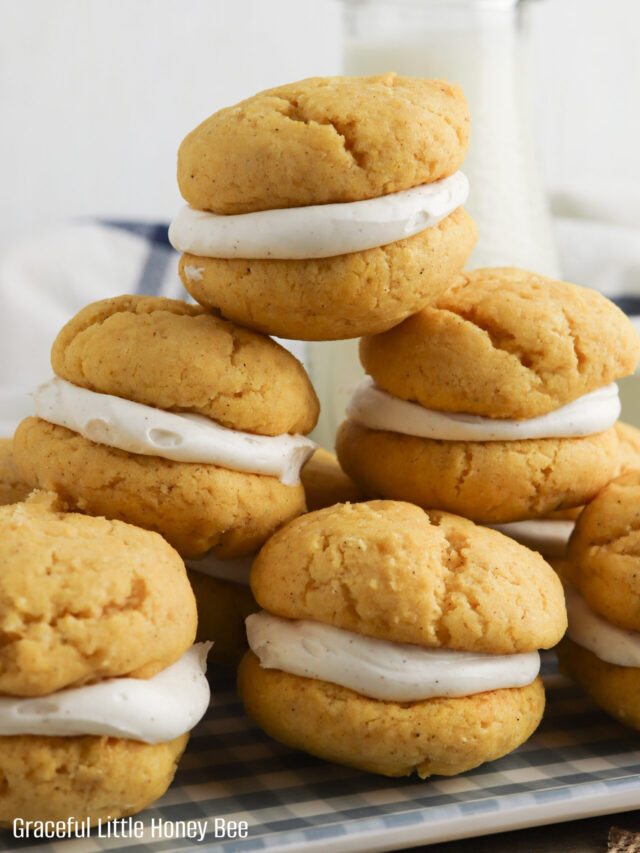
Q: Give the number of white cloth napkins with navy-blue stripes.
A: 1